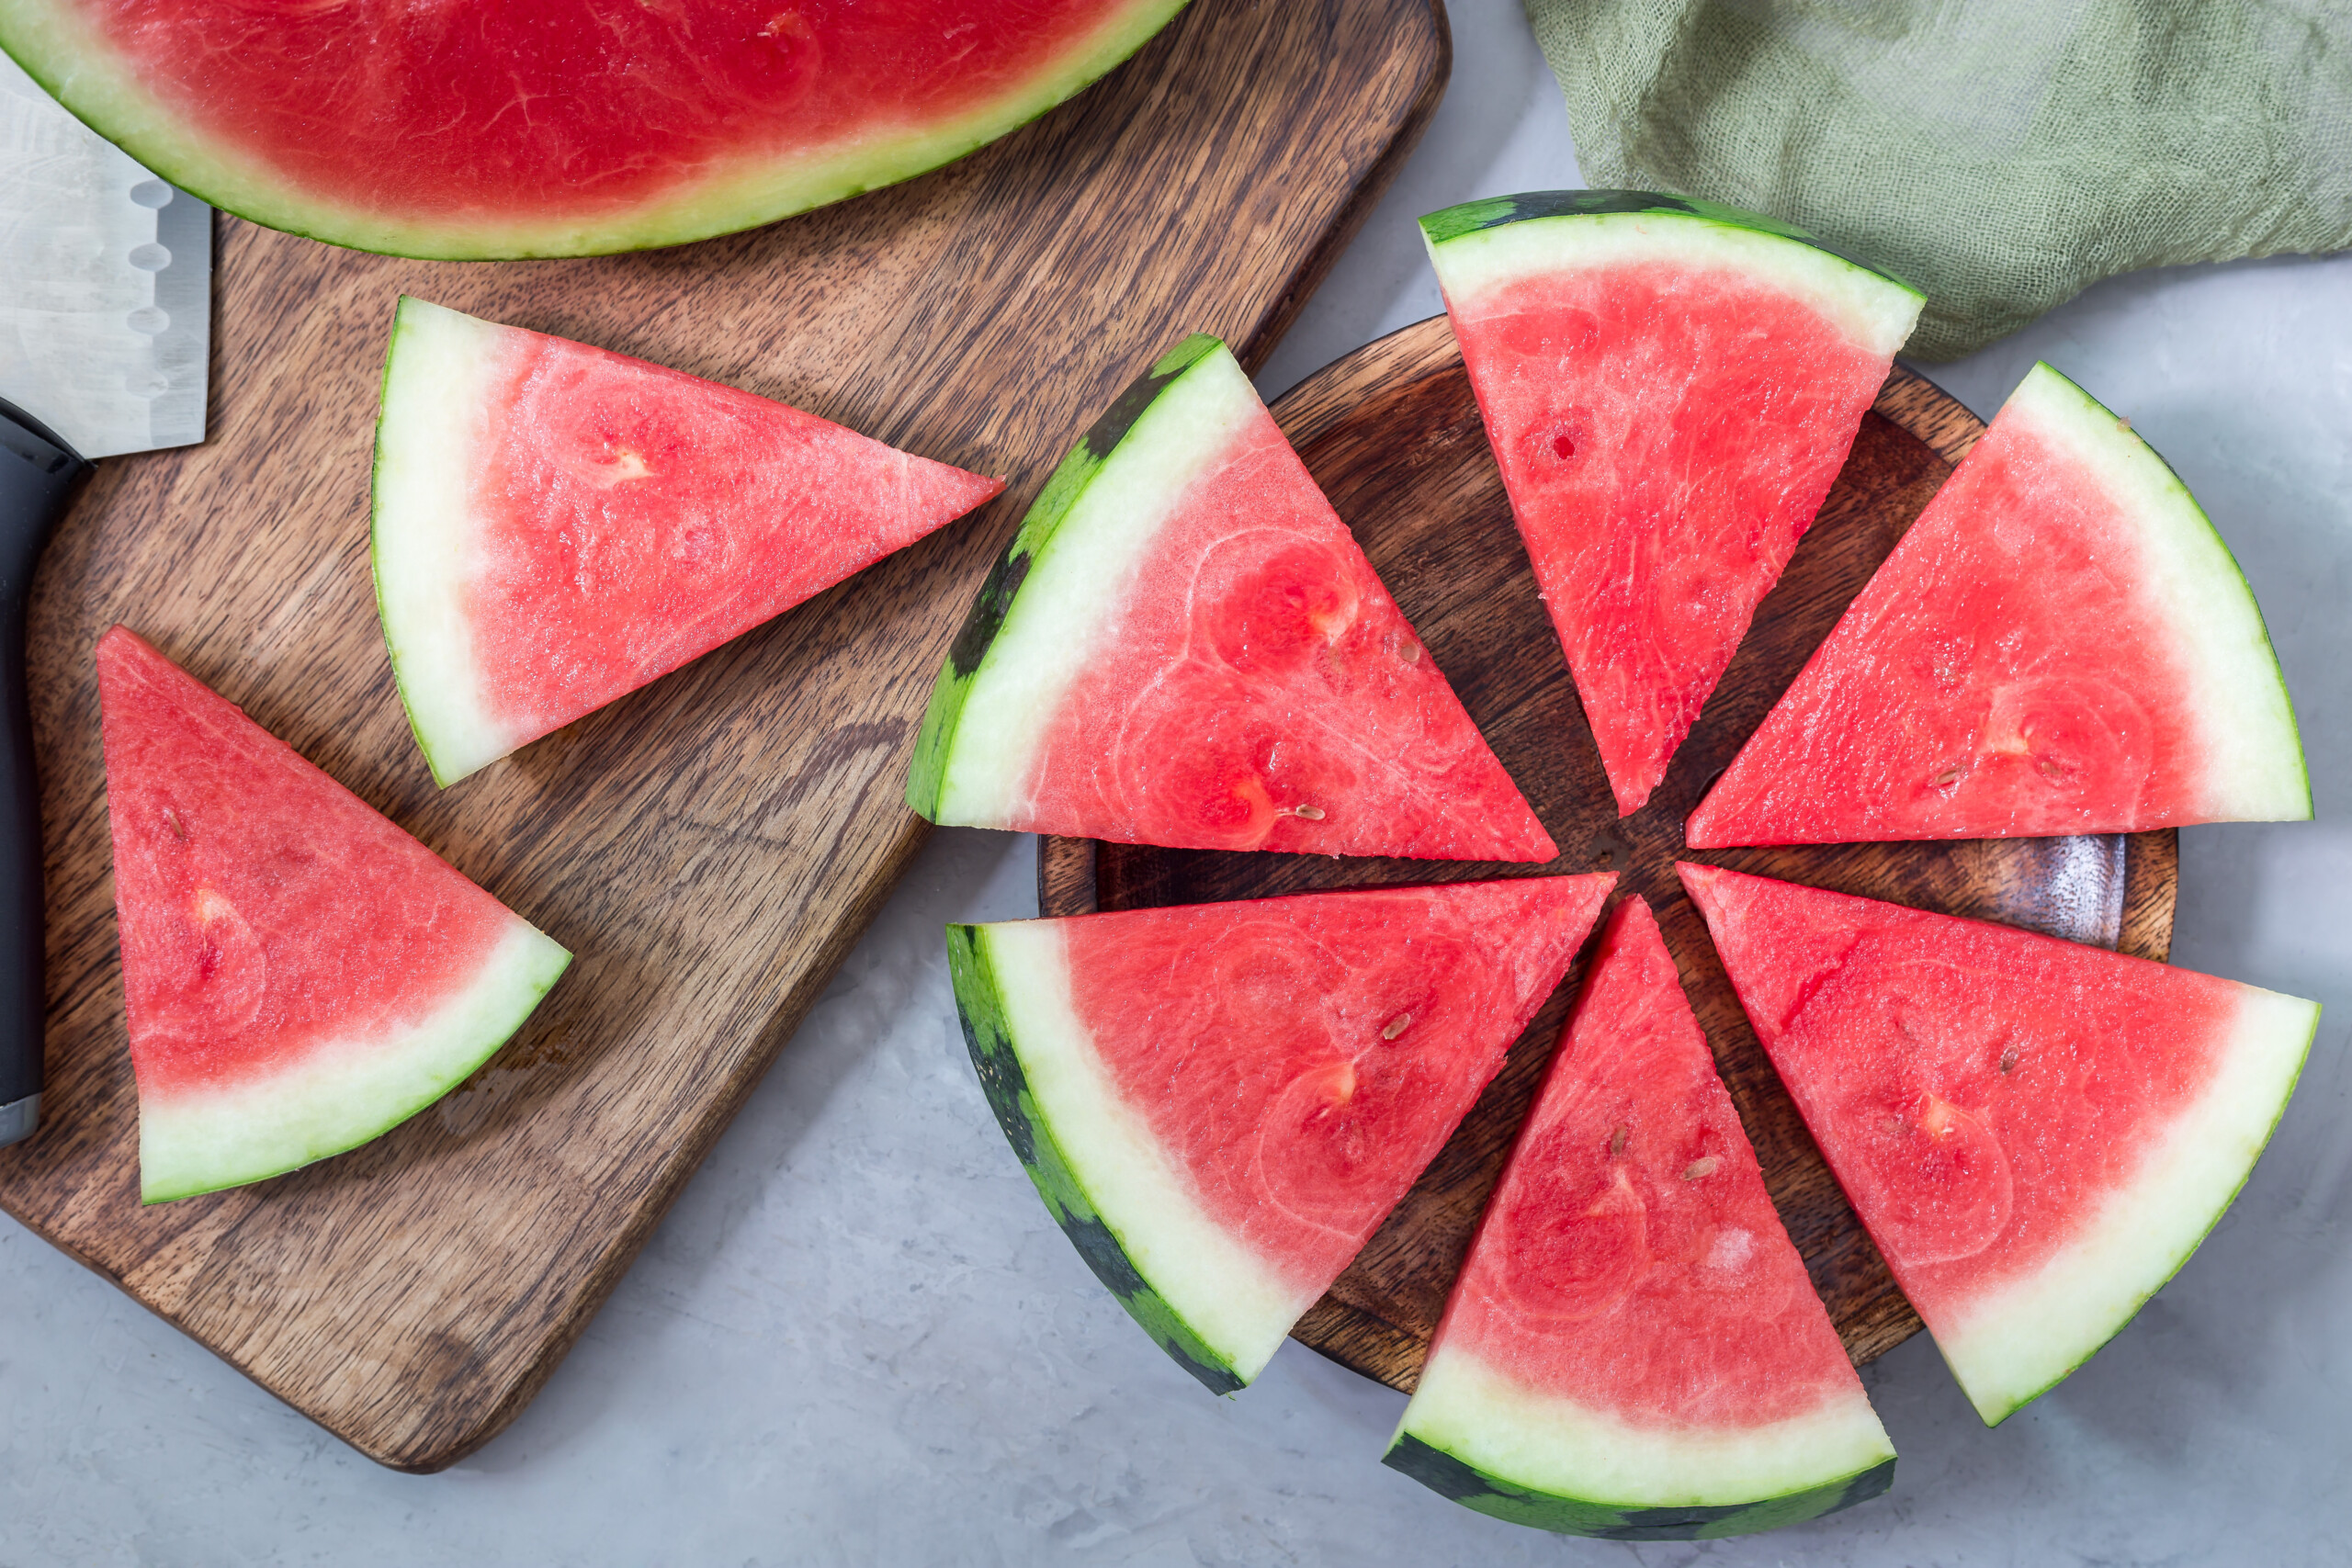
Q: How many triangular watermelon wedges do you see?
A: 8